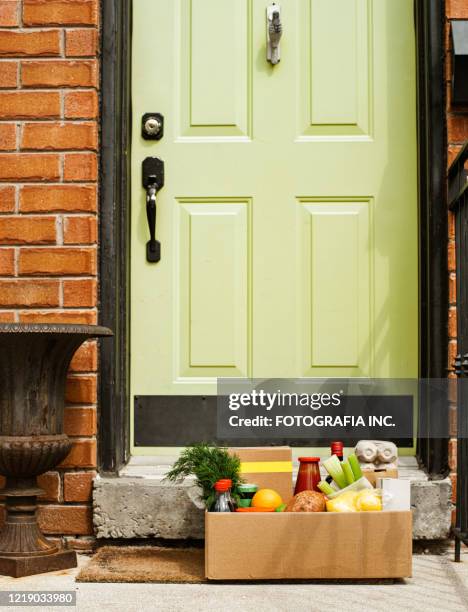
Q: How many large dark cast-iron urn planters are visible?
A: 1